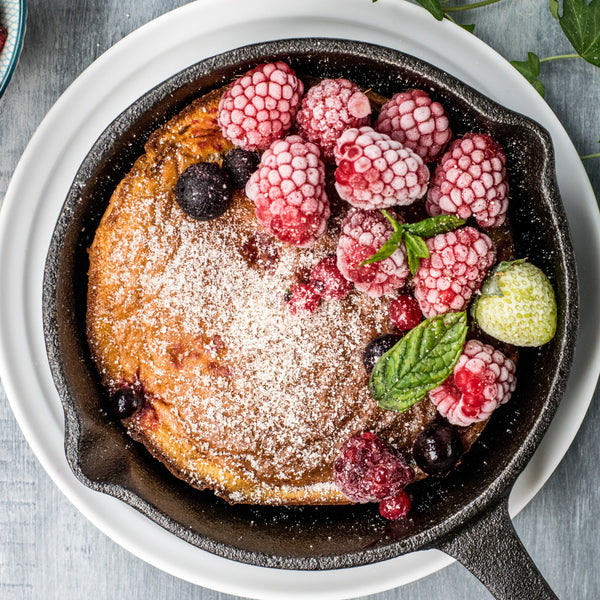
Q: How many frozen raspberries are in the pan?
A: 10